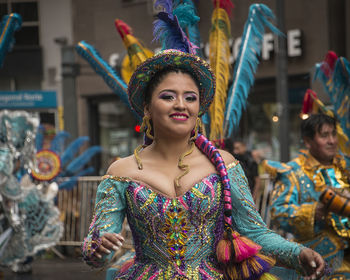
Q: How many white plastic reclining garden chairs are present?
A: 0